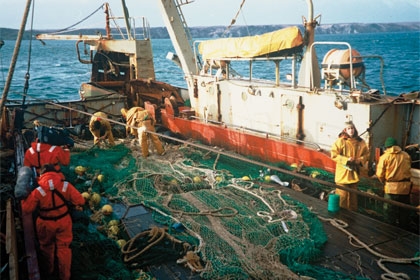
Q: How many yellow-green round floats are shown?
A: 15